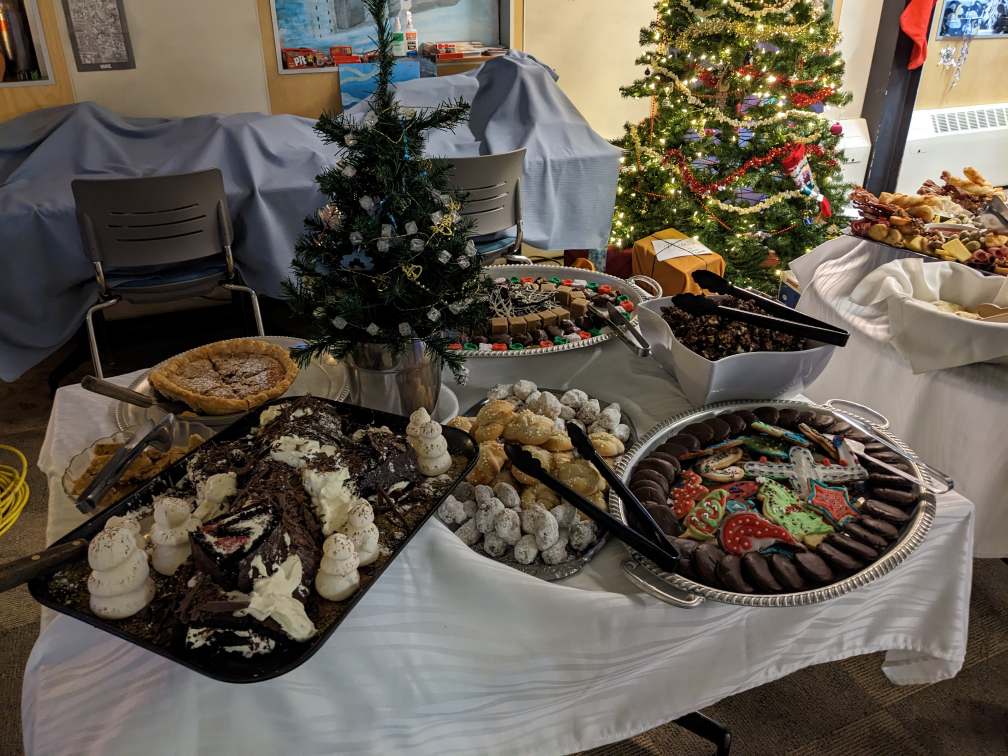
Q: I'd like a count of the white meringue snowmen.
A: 7